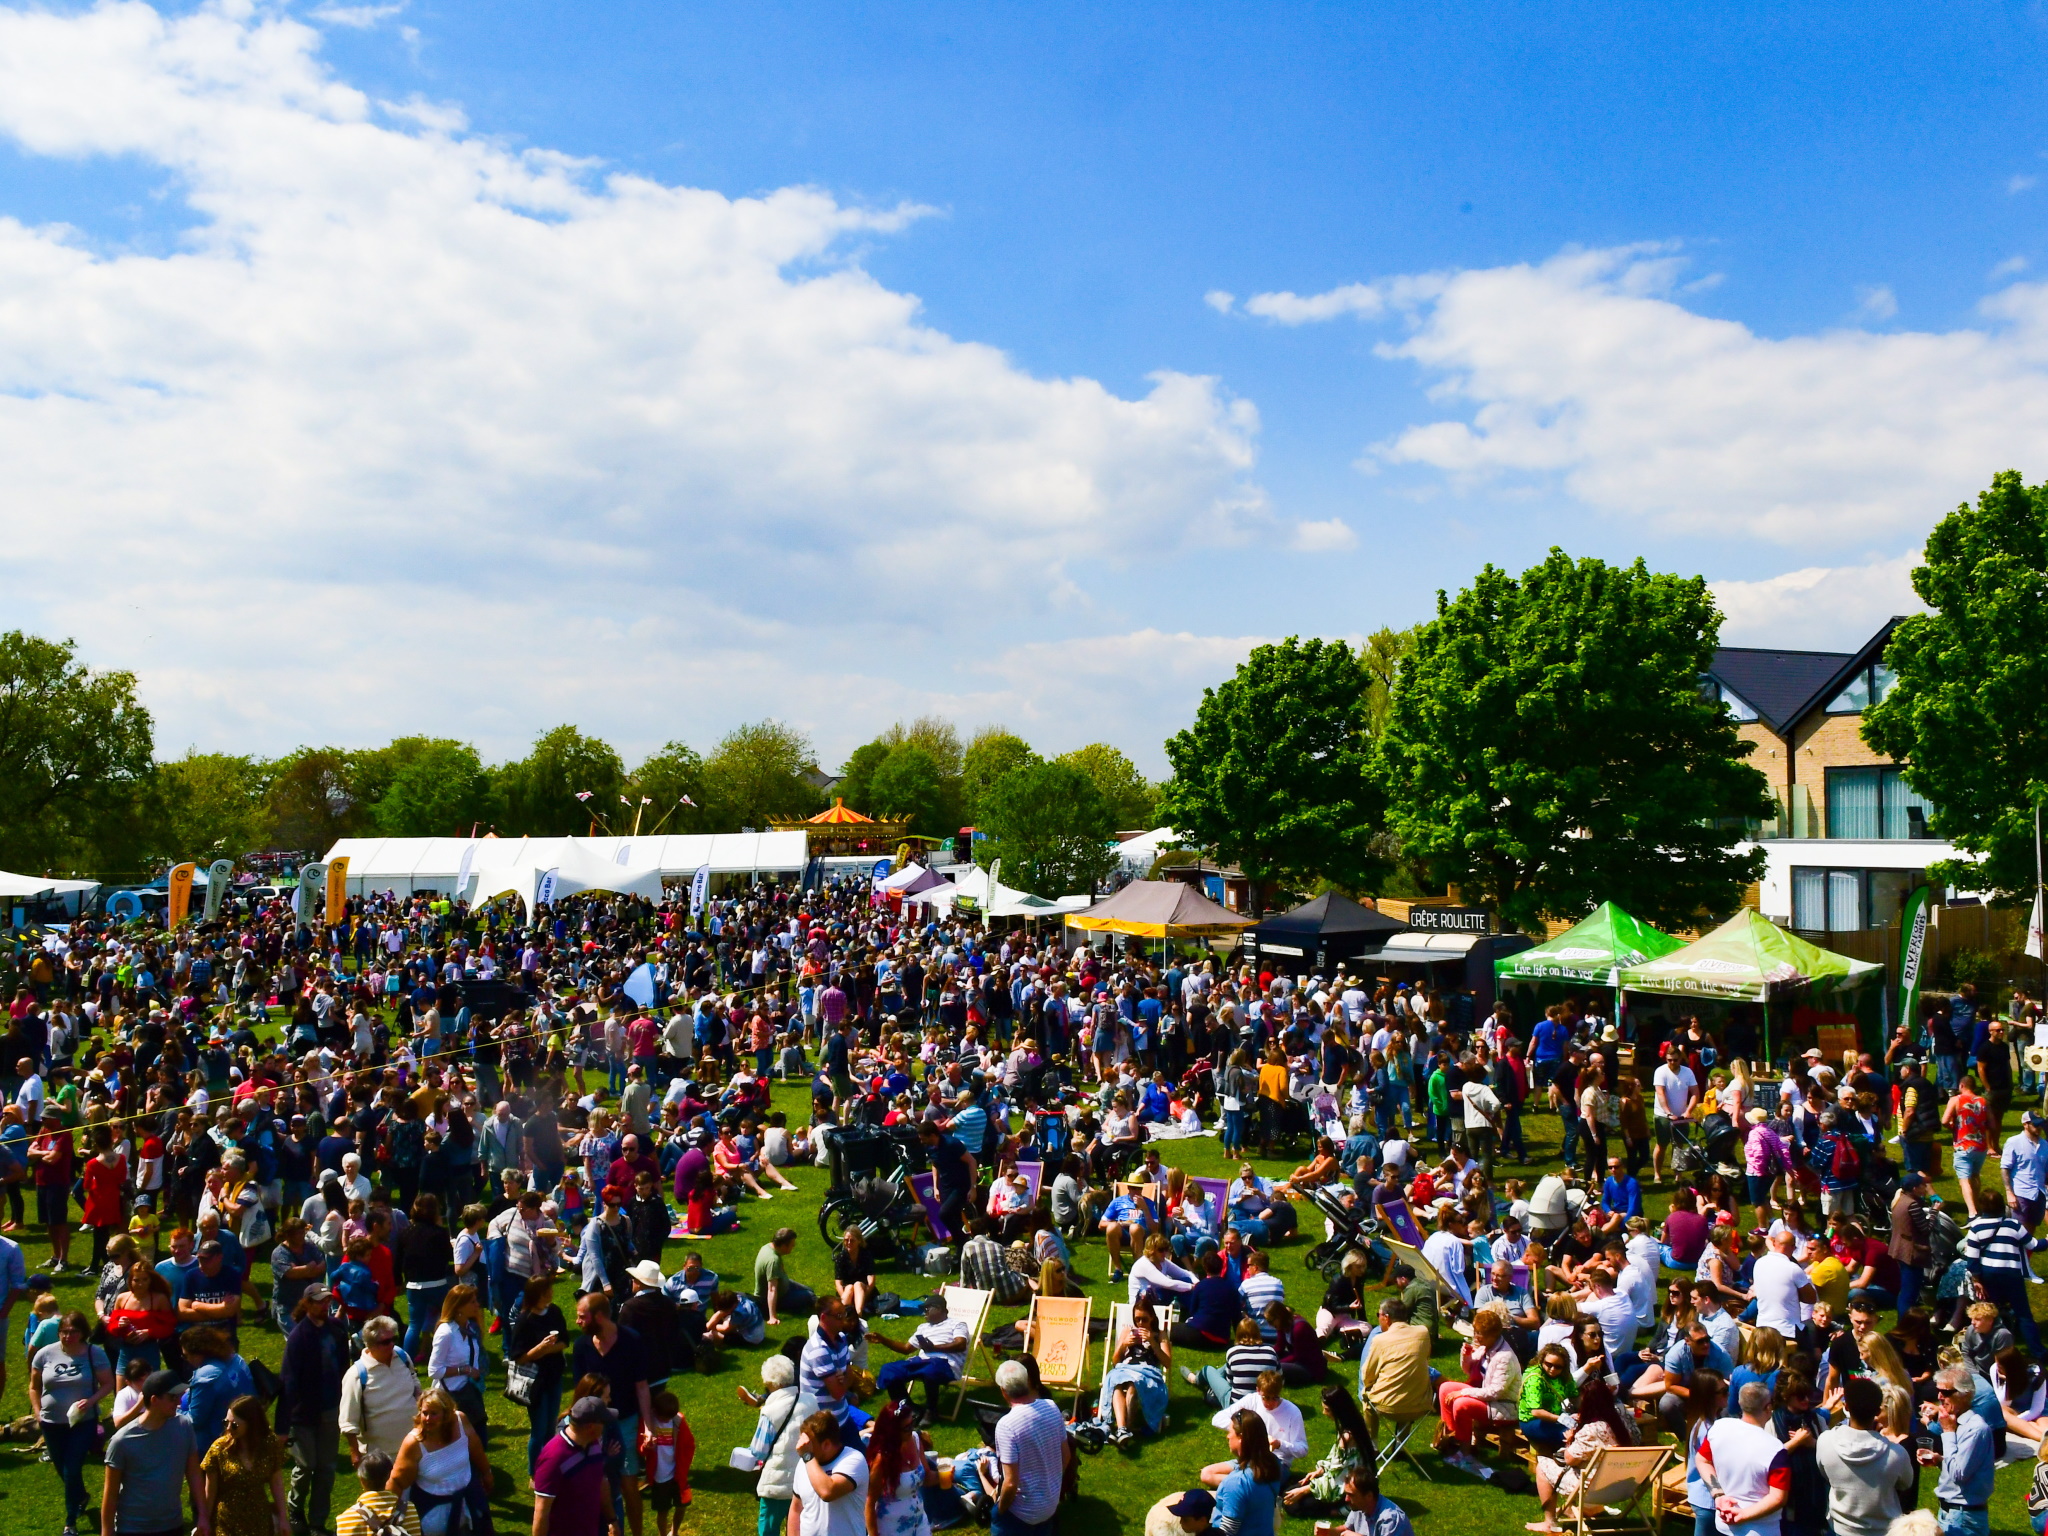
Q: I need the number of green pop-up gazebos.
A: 2